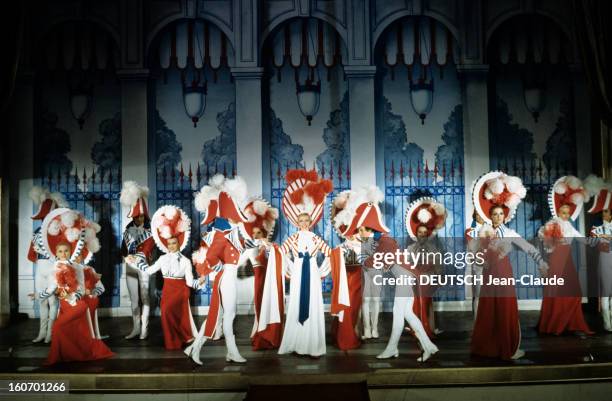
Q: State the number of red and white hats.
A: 14